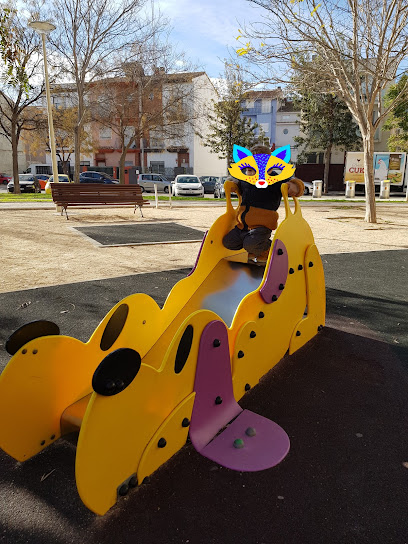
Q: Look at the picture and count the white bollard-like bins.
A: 3